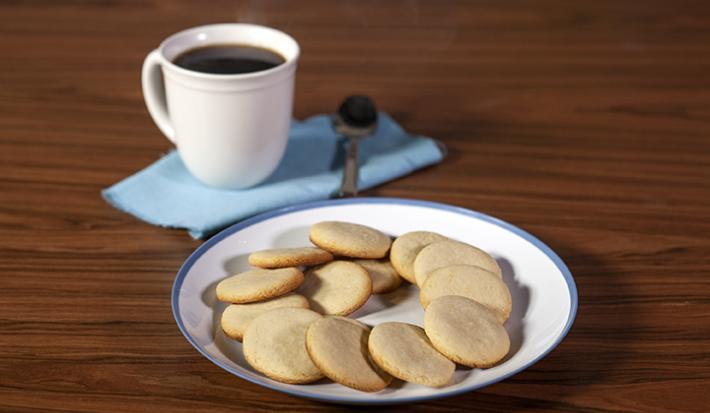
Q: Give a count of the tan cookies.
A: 13